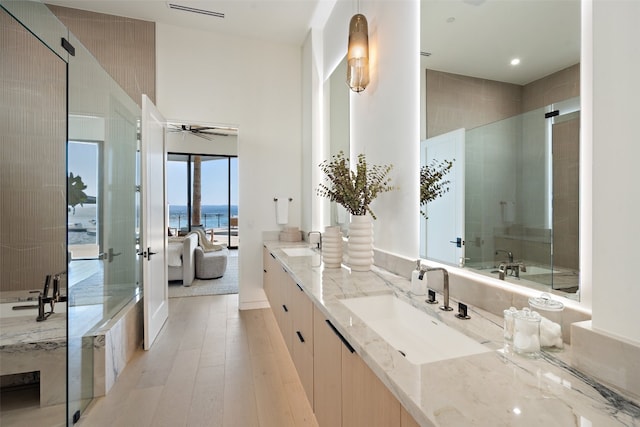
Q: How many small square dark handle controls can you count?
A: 2